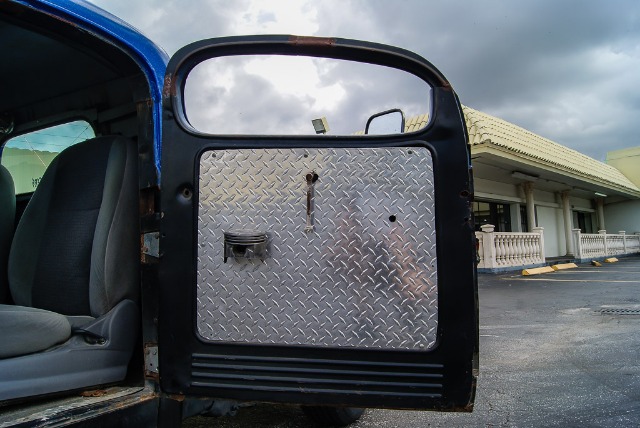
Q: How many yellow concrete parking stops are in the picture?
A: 4